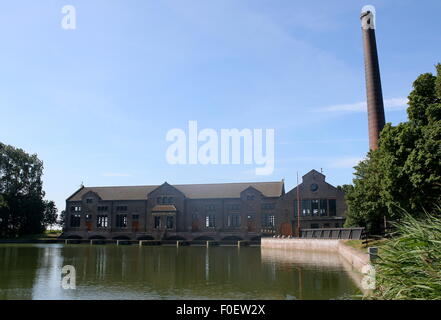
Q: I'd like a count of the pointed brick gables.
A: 4